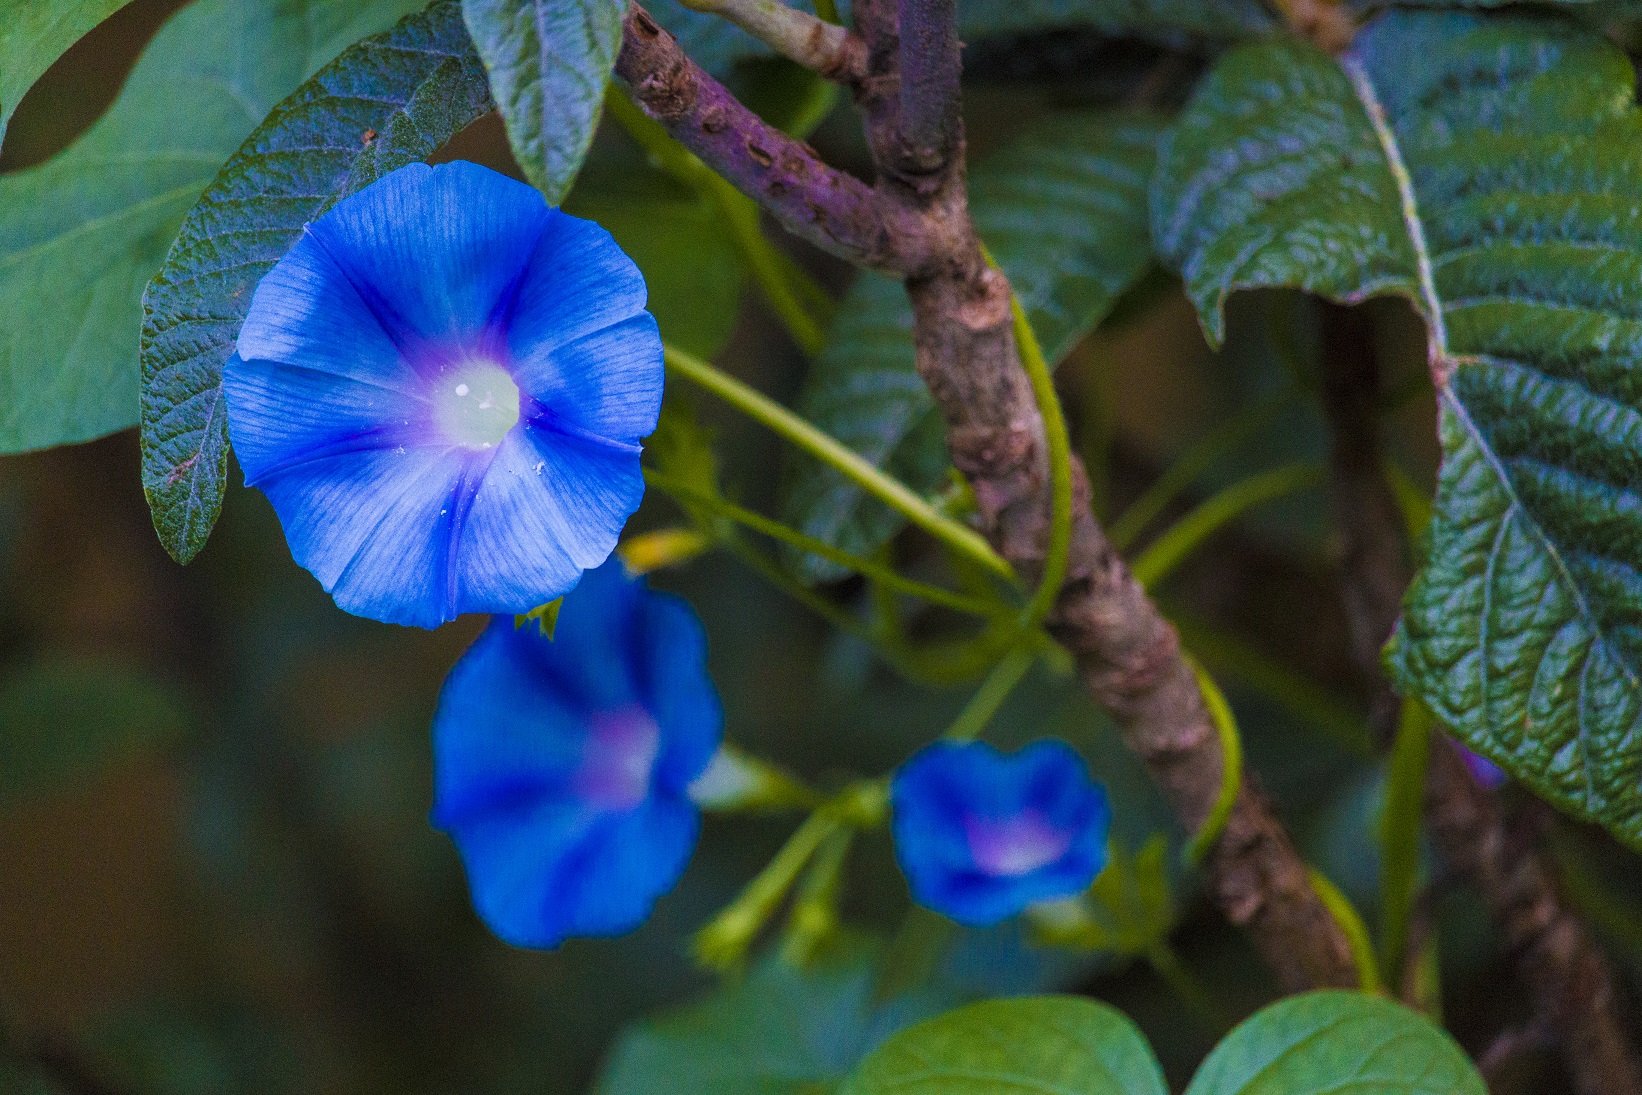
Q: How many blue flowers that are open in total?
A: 3